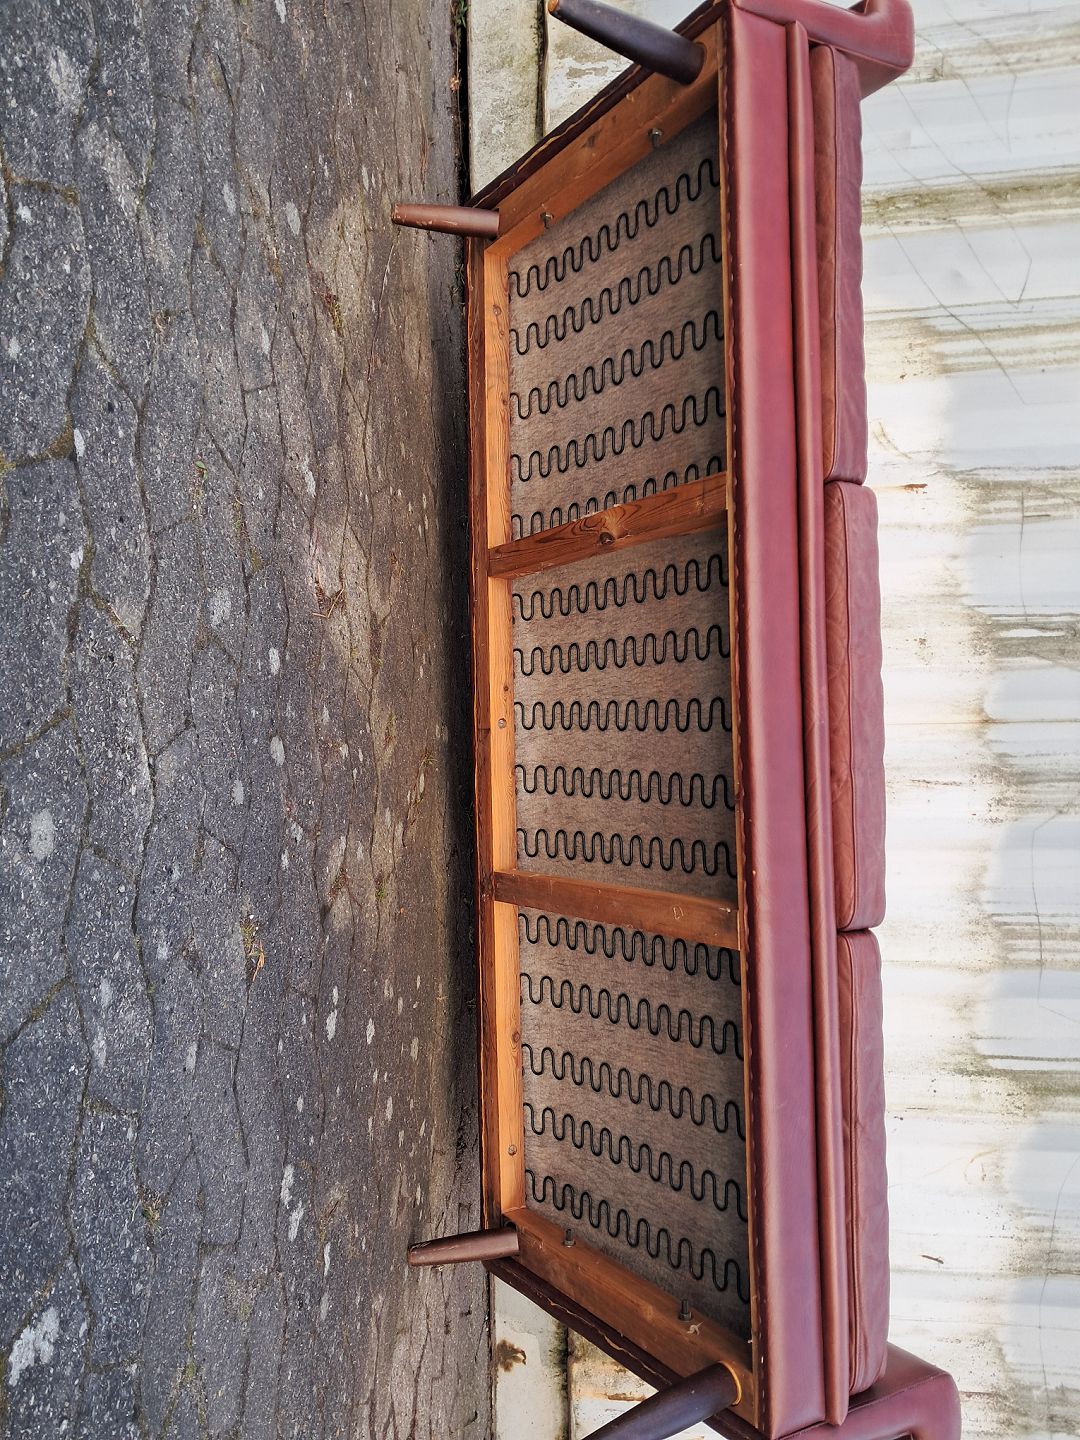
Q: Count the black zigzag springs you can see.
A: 15